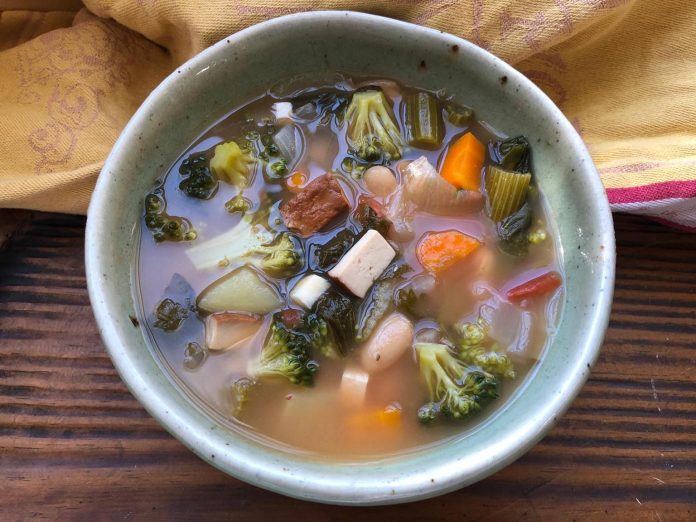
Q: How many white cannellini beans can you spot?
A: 2